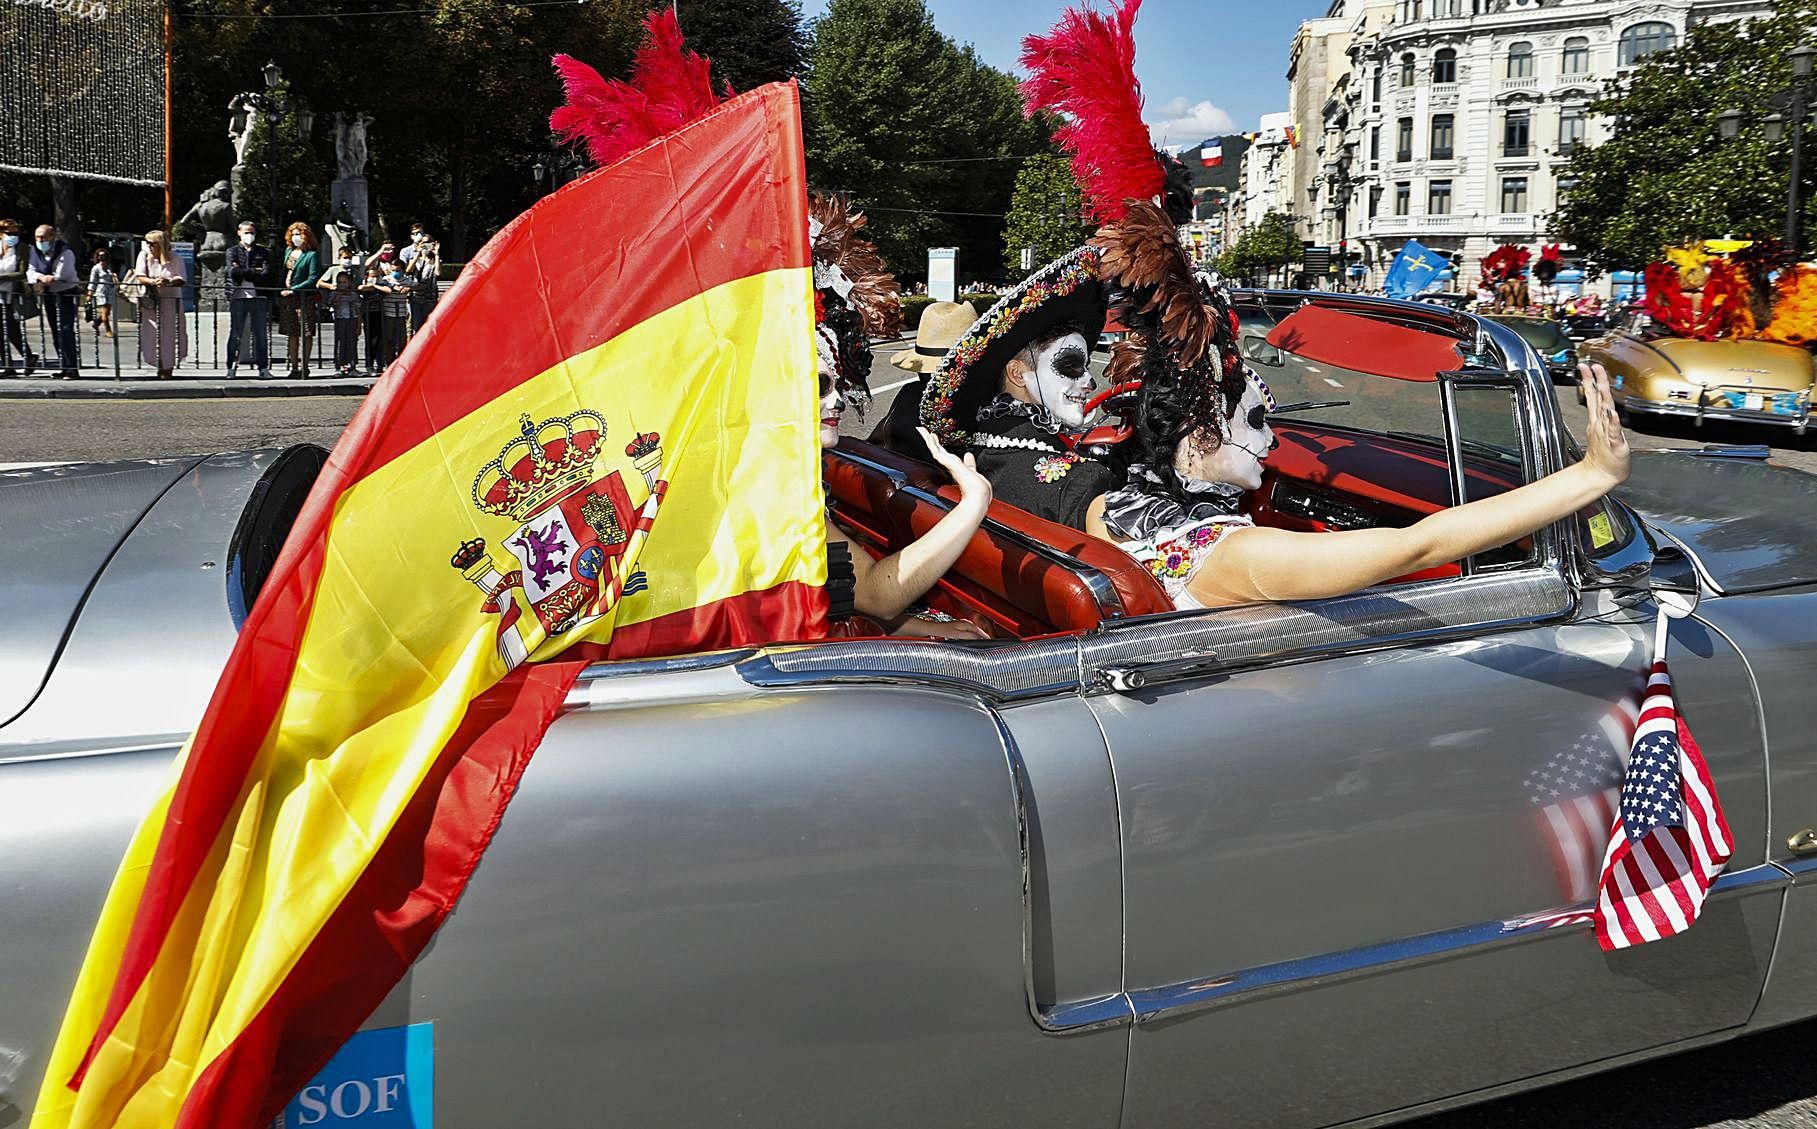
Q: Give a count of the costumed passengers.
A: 3